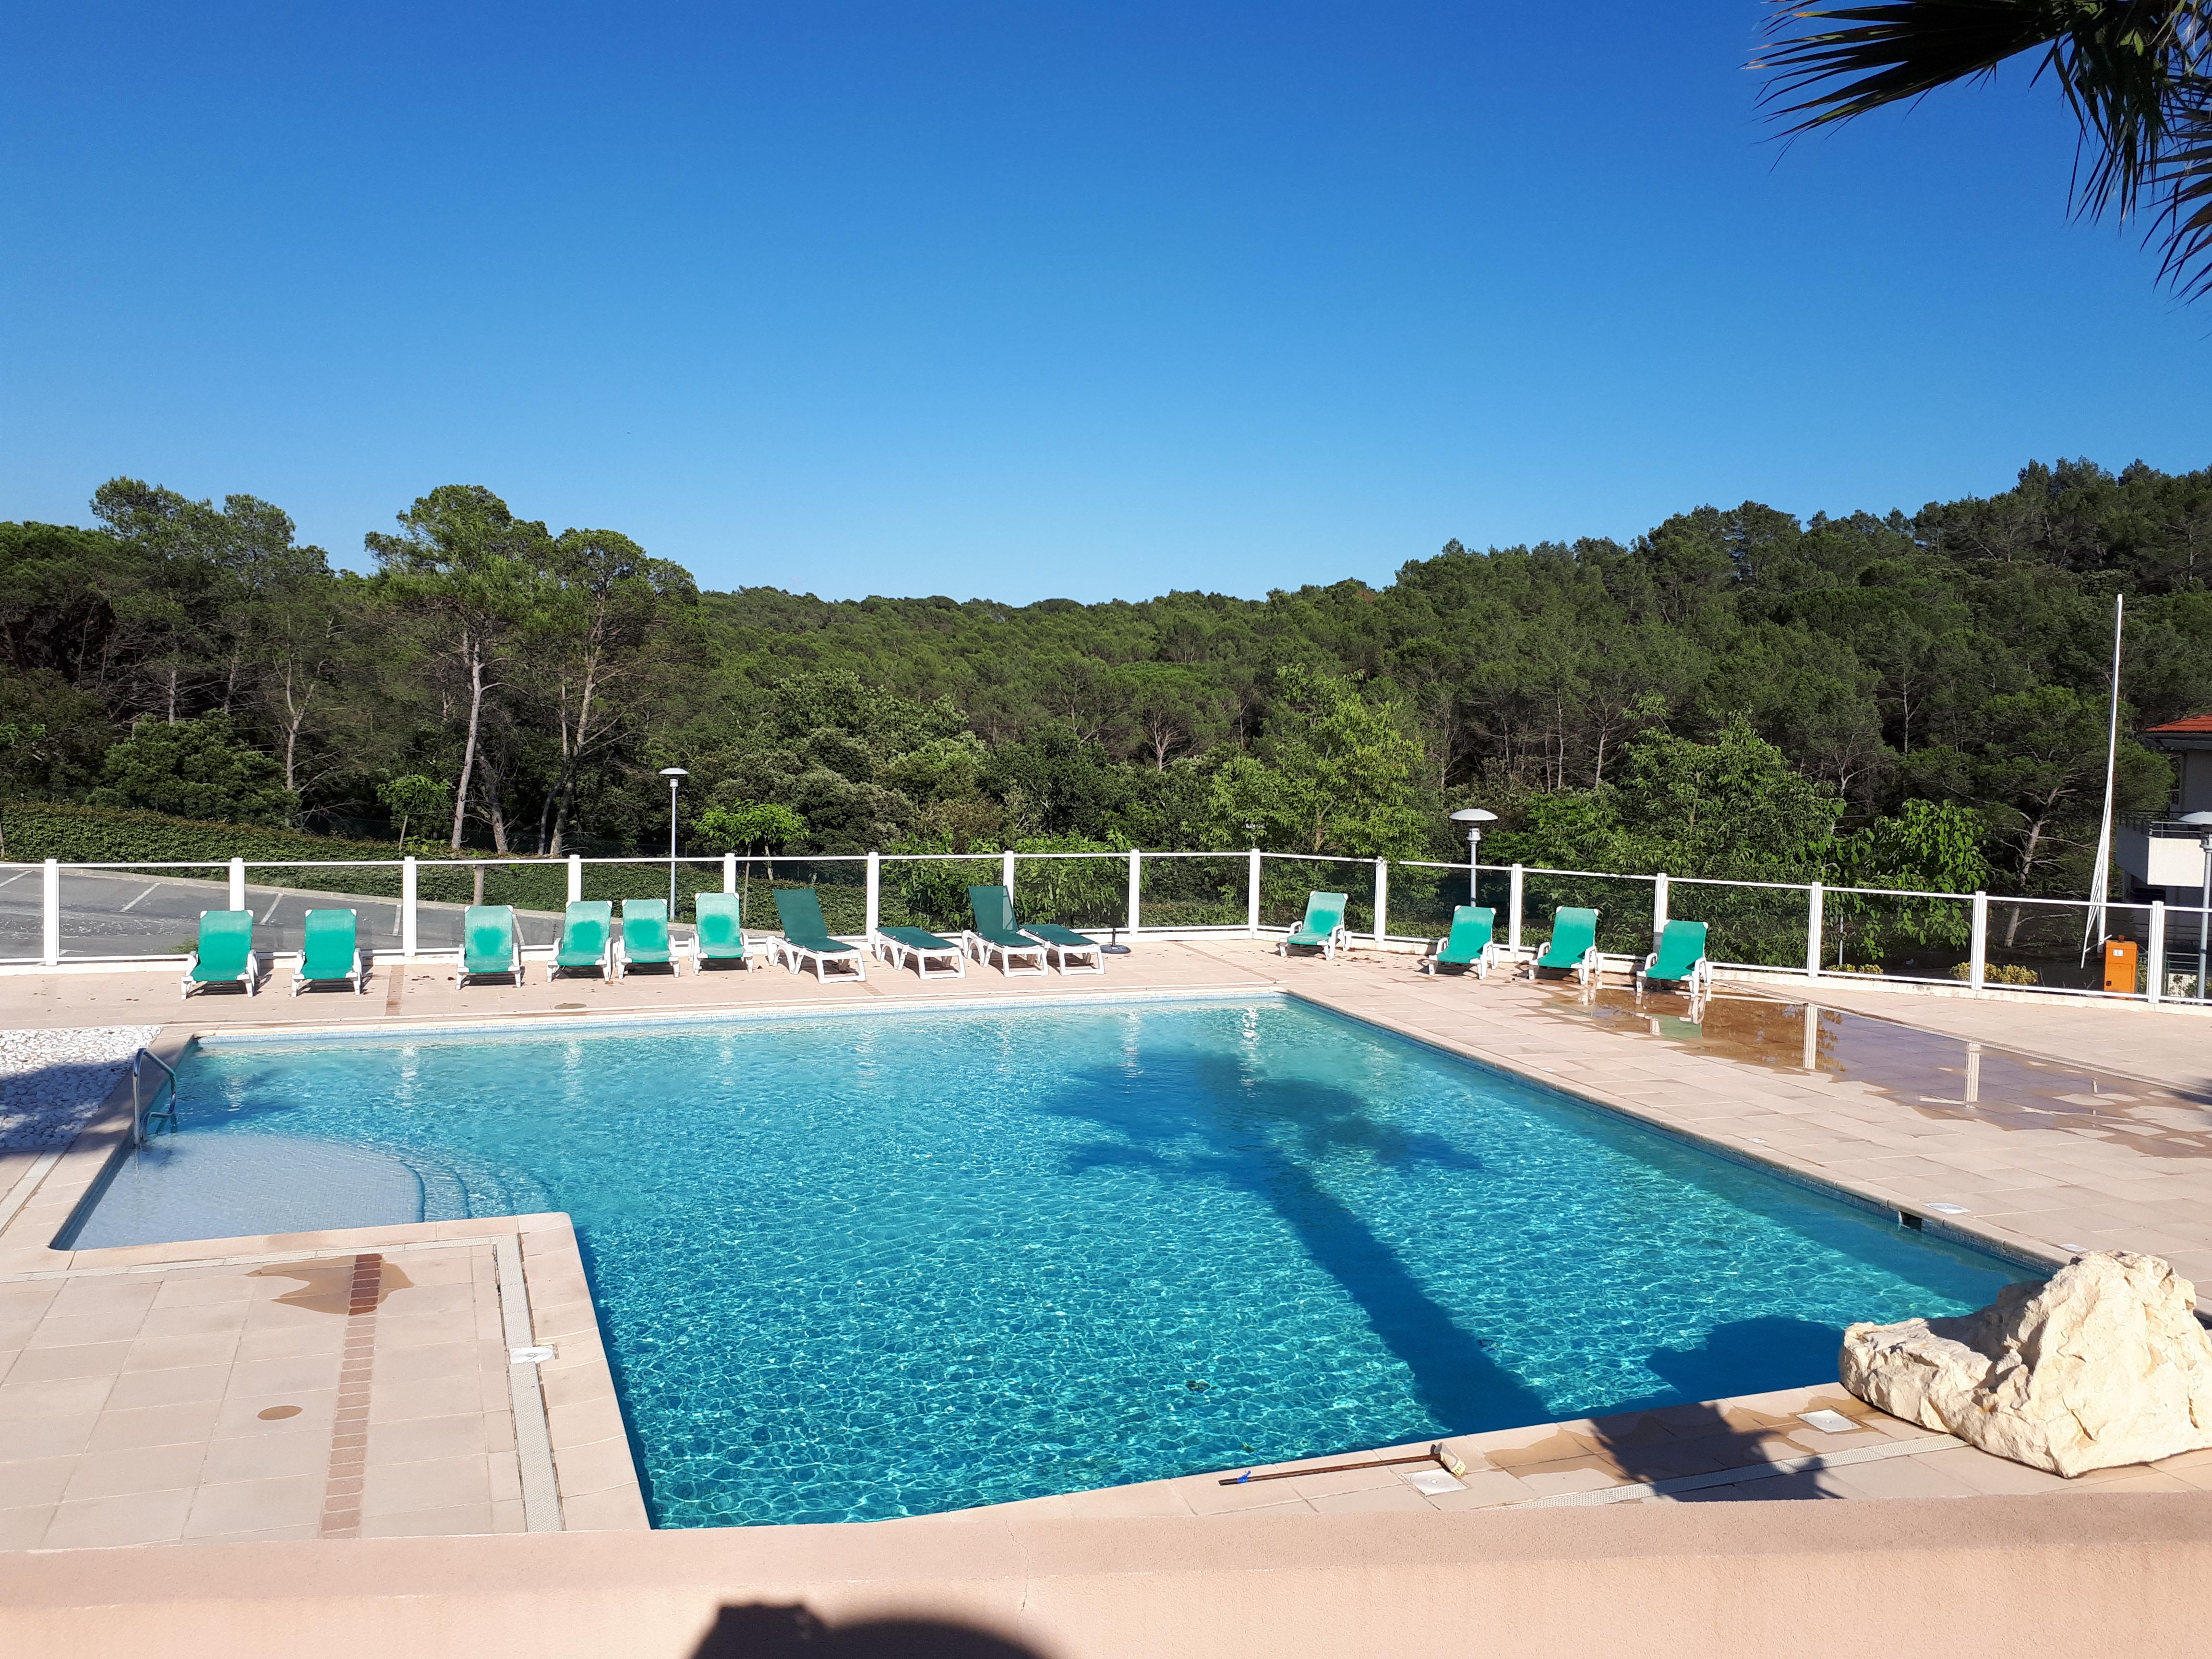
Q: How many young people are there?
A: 0